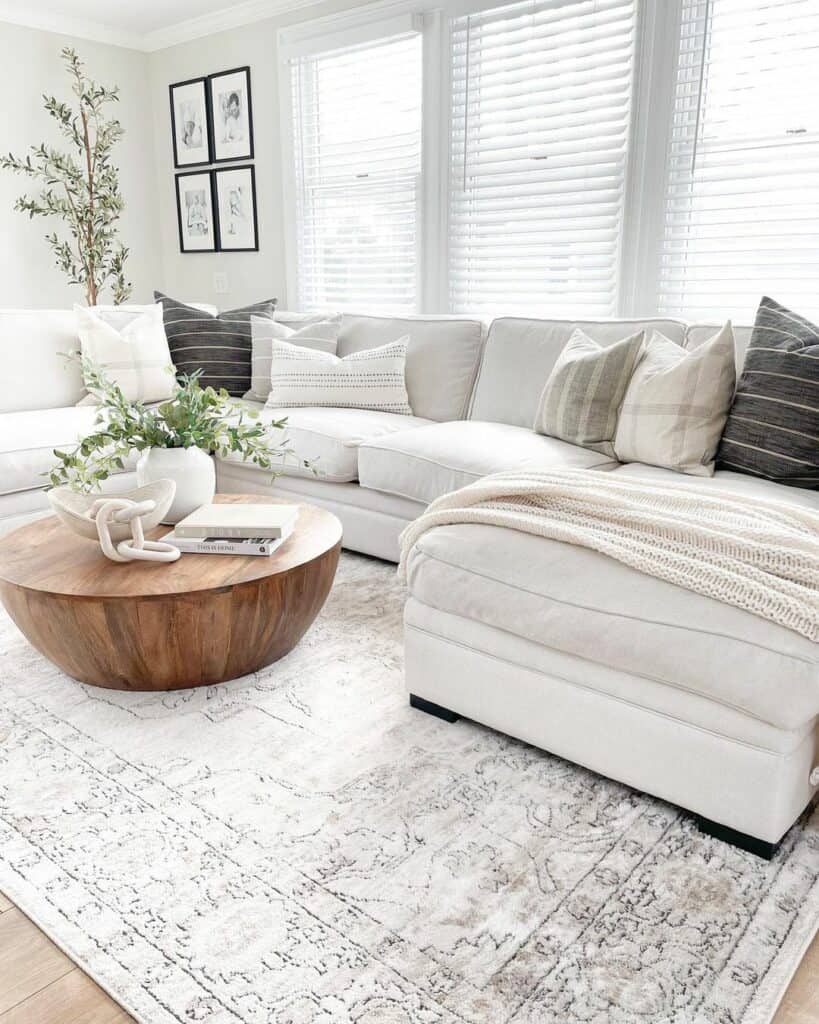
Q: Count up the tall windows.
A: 3